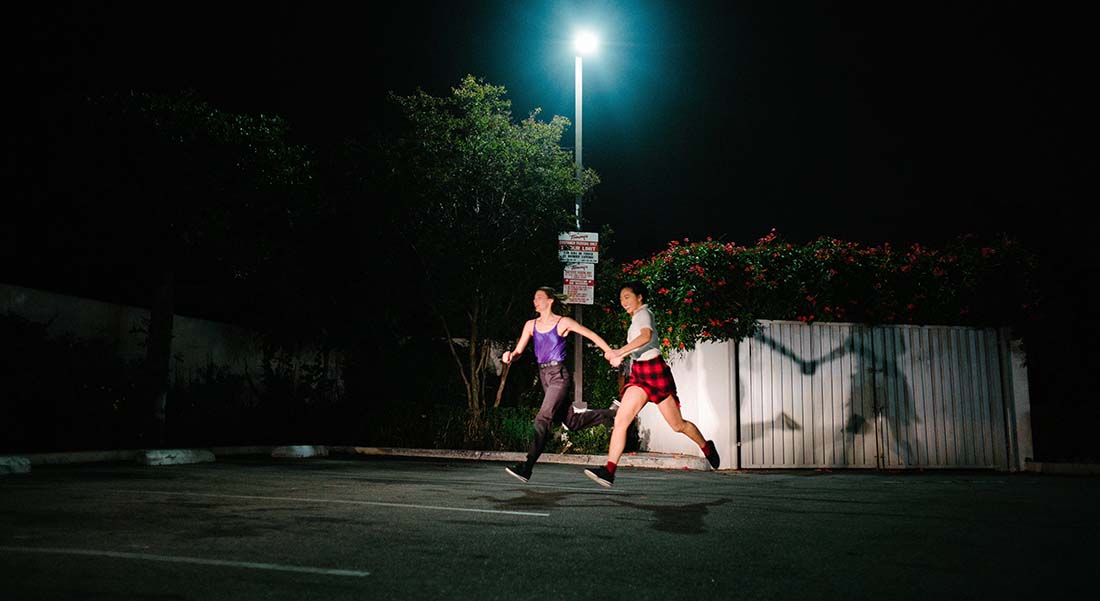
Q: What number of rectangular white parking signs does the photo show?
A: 2